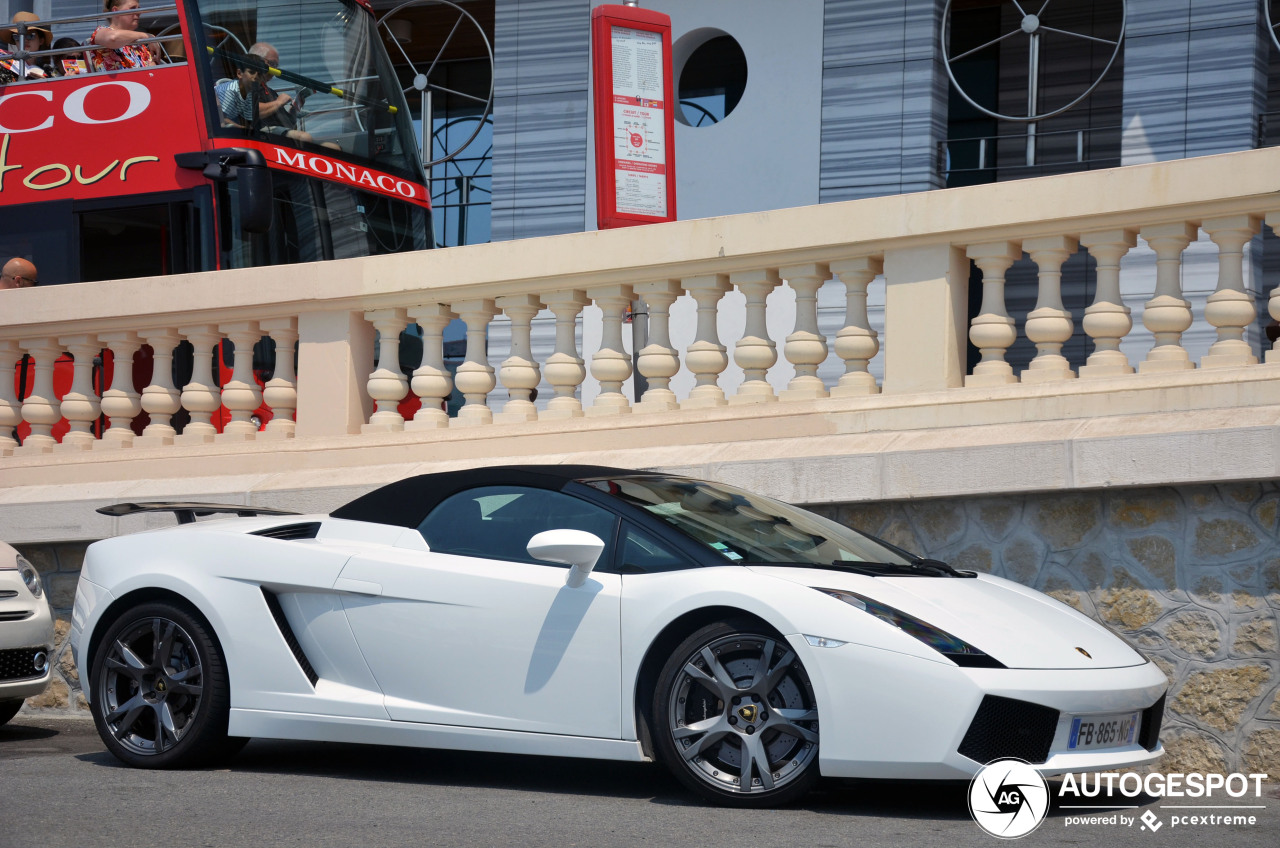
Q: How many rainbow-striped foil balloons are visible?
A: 0